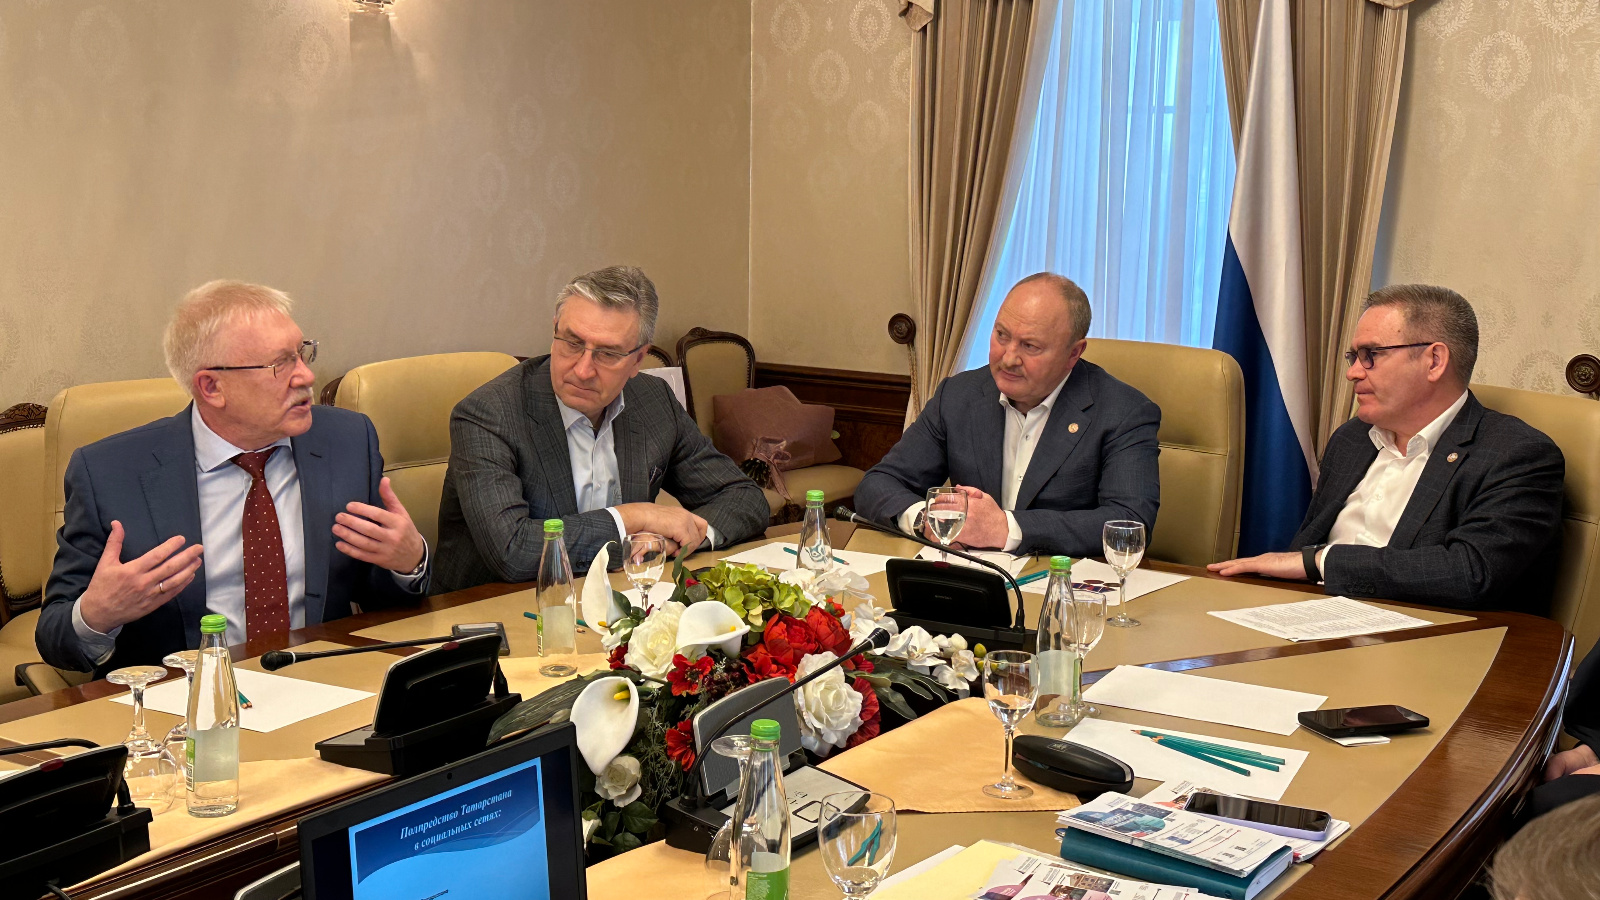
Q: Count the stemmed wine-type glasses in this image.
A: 9